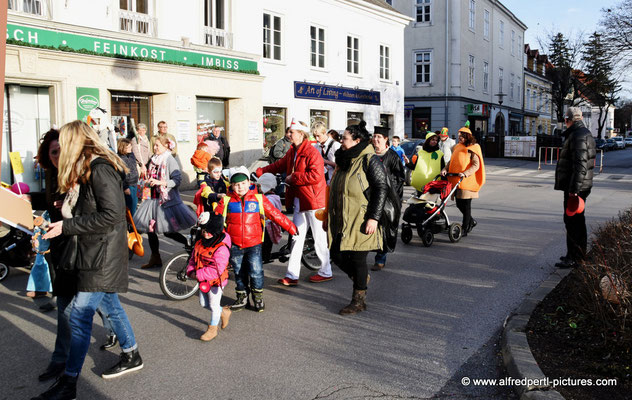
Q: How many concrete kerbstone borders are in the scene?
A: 1